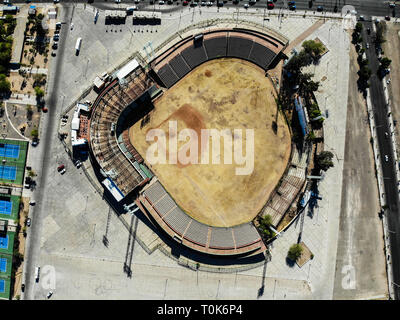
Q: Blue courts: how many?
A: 6